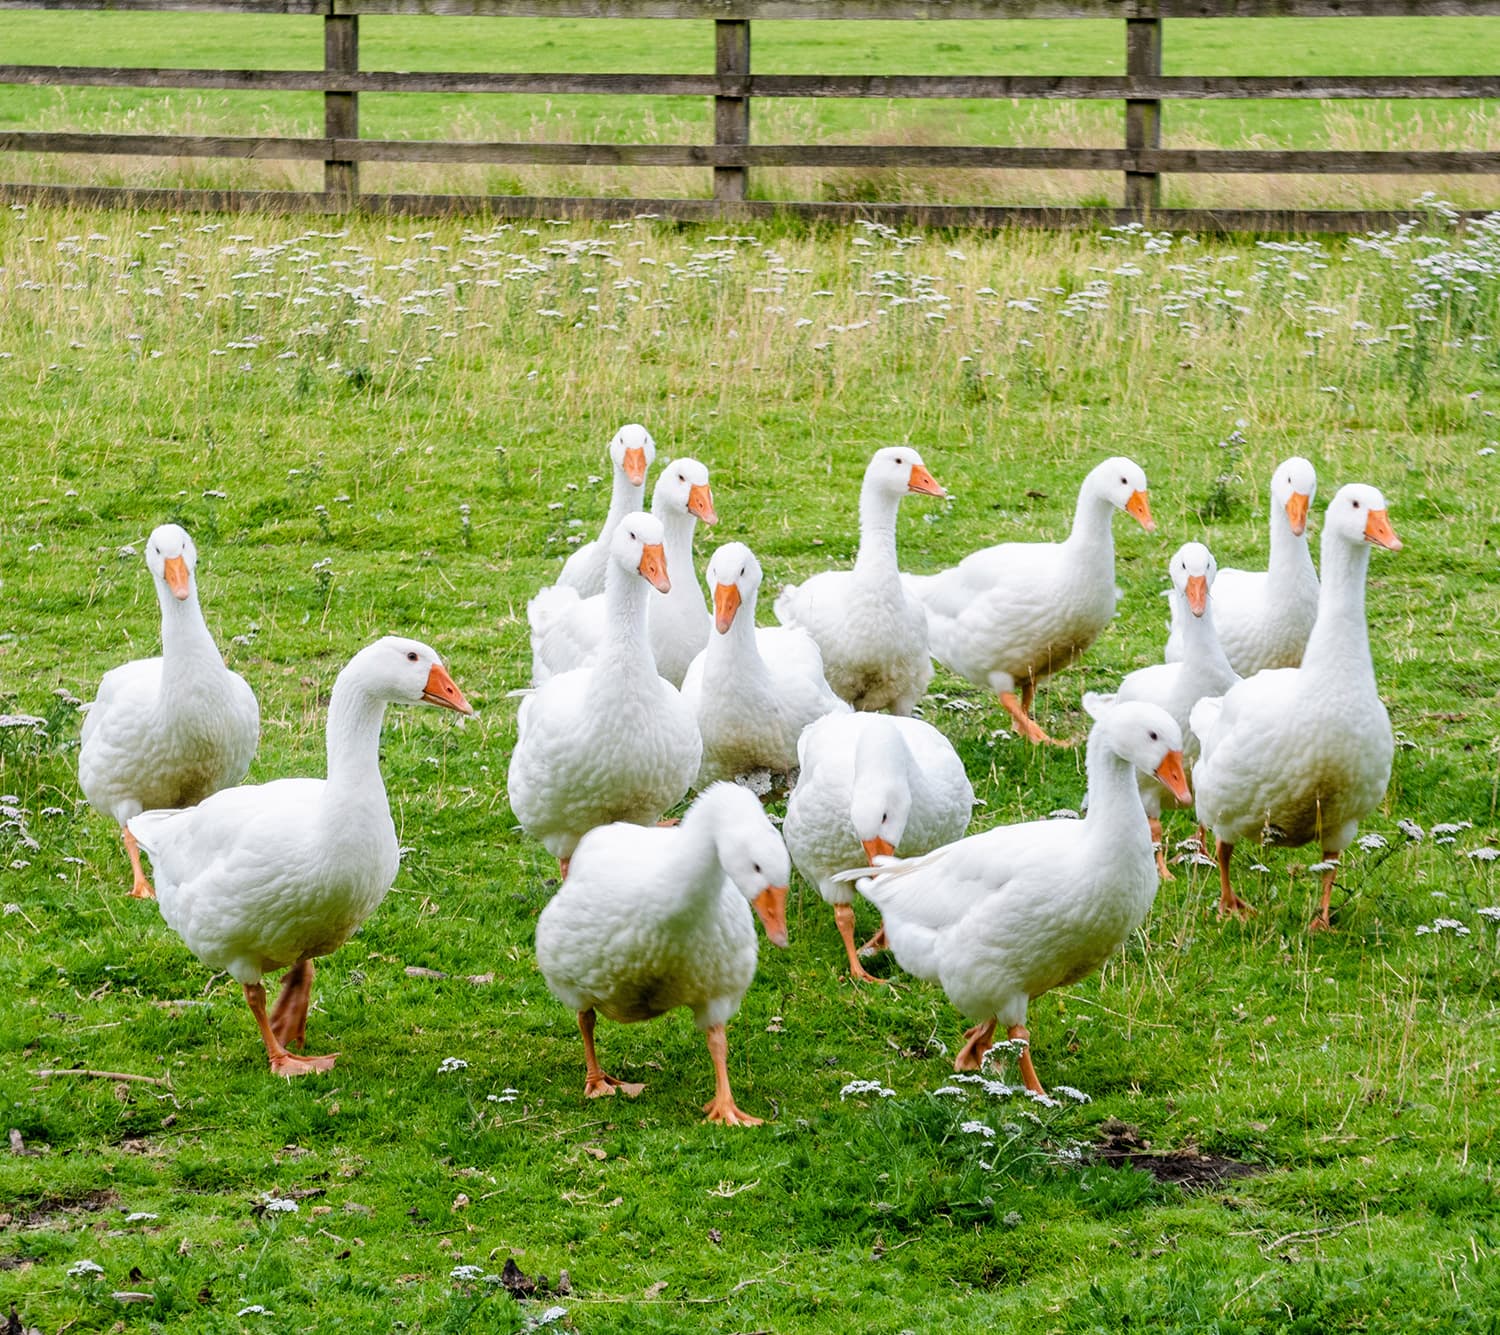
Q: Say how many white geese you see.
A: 14